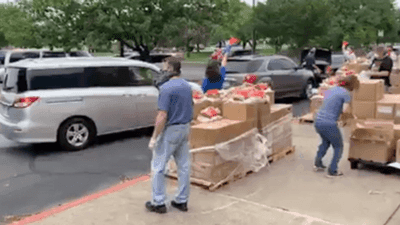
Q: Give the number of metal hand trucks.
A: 1